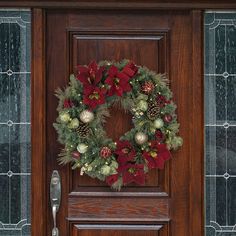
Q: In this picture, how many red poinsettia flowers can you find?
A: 6